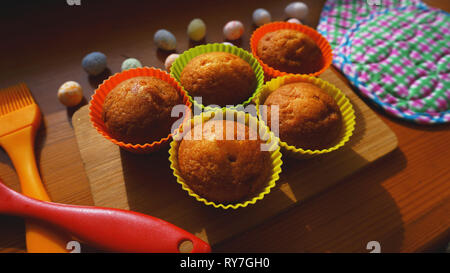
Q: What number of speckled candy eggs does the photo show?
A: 11